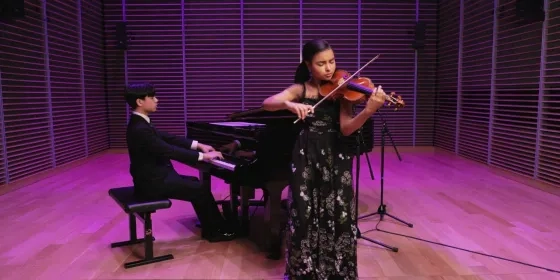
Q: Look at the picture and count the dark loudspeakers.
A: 4